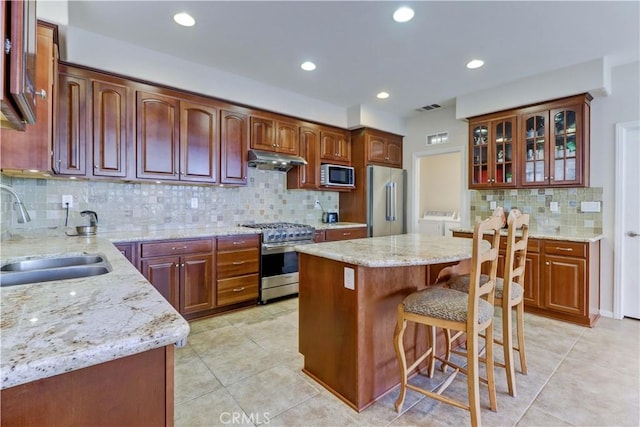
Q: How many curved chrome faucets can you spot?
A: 1